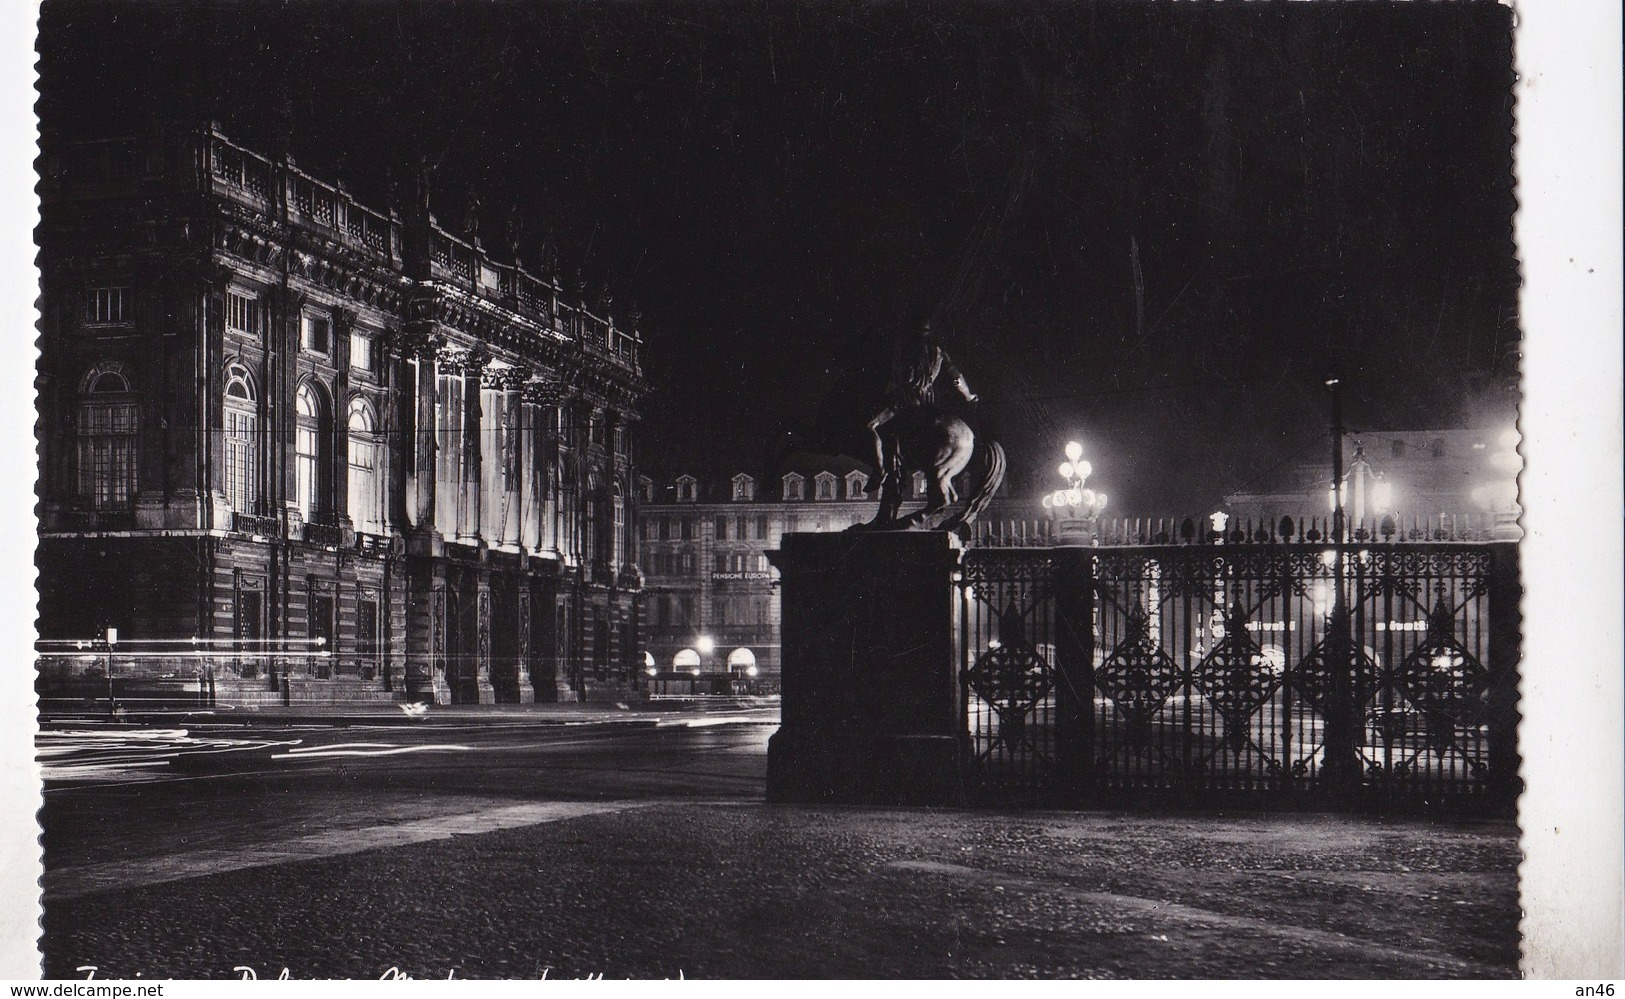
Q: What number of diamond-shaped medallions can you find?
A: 5